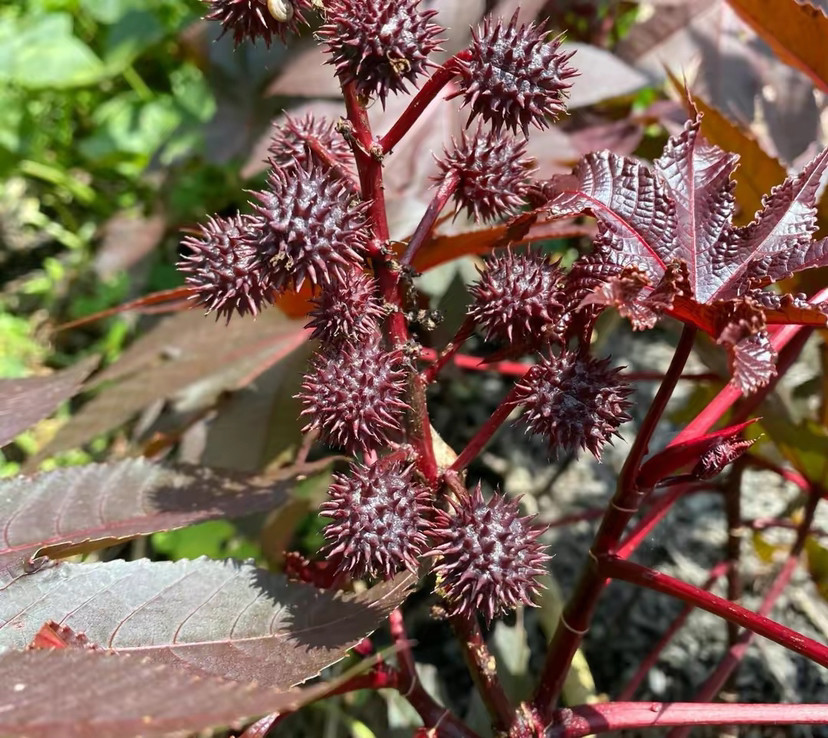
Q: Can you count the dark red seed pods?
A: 13